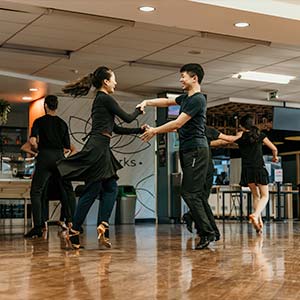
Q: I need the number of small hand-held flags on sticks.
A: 0